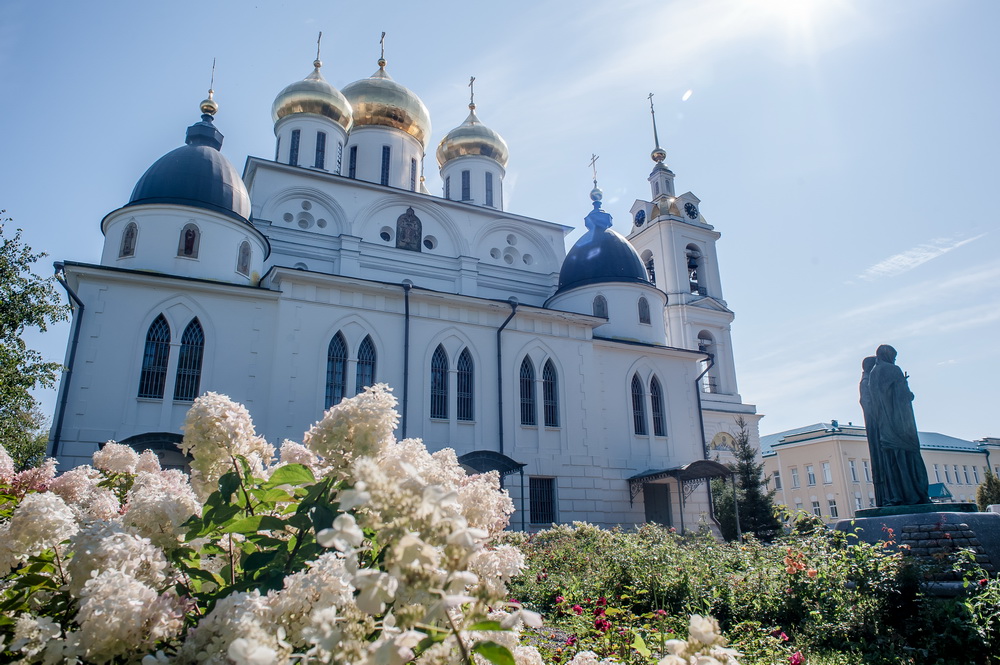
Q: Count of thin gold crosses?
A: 6